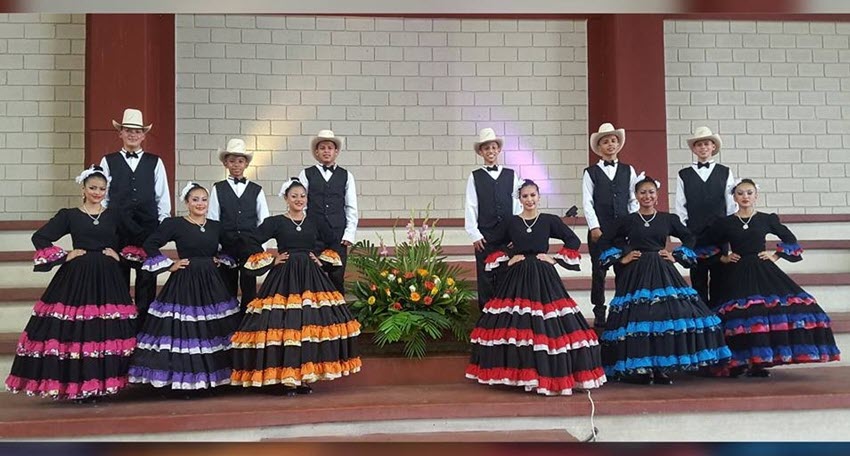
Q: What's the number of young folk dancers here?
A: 12